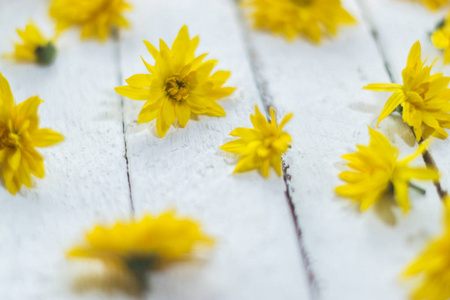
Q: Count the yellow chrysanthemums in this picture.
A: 12